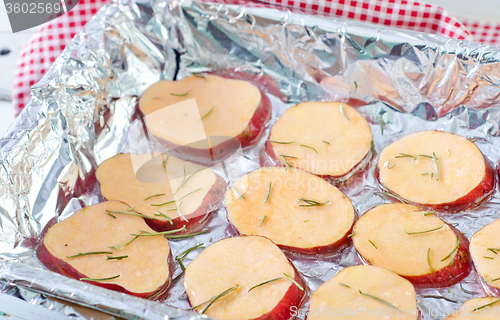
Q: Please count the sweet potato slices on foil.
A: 11